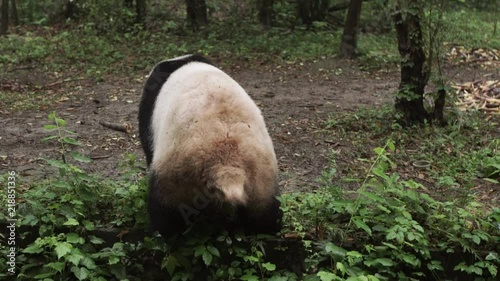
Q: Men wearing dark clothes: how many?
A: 0